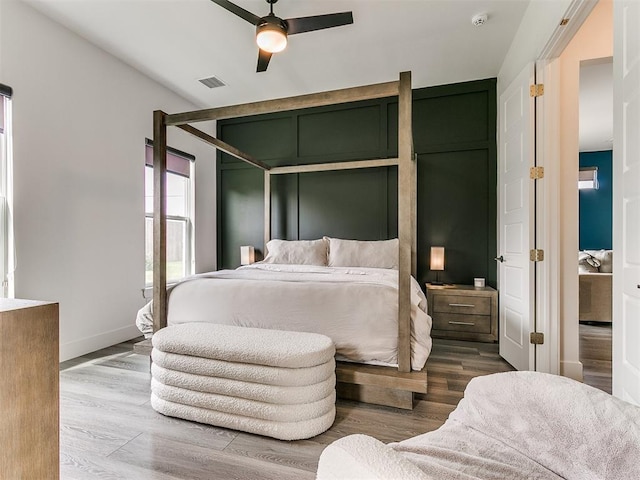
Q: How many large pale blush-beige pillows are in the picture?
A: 2